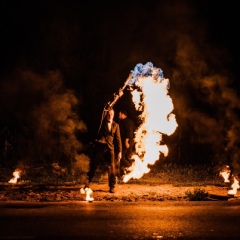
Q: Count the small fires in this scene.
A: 4